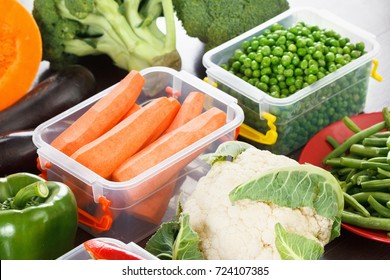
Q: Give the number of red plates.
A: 1